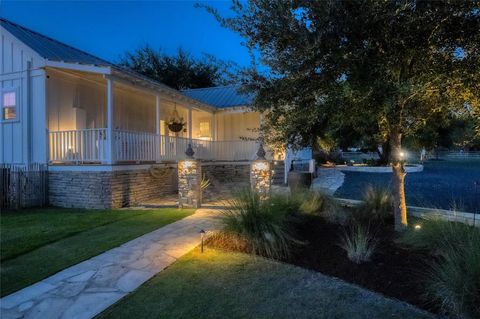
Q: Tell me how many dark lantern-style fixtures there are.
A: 2